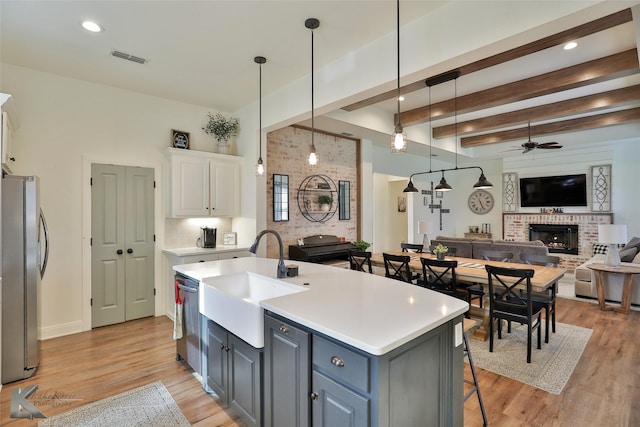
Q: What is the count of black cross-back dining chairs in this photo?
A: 8